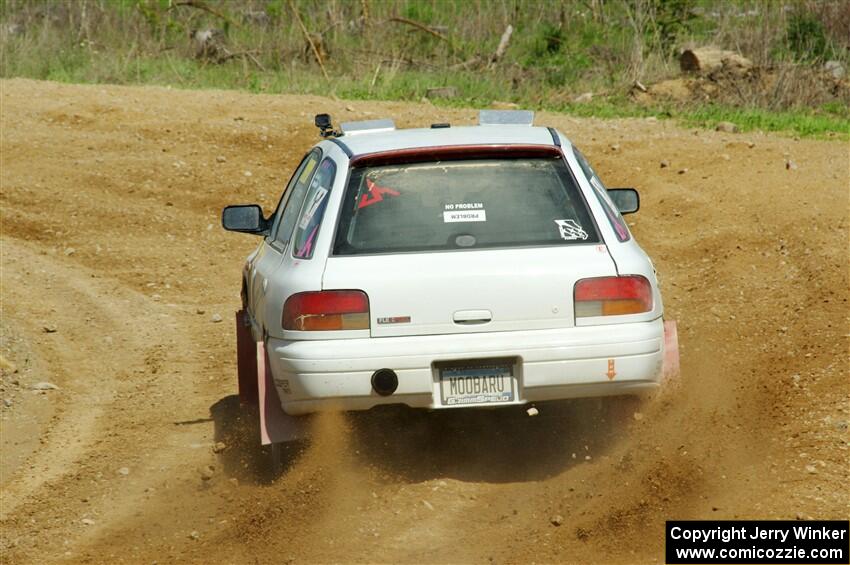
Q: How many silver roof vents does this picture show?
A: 2